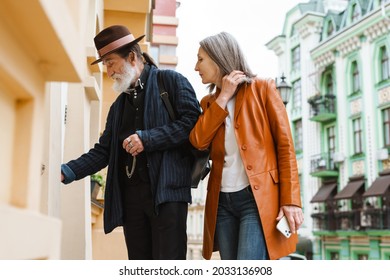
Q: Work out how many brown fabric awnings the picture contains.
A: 3